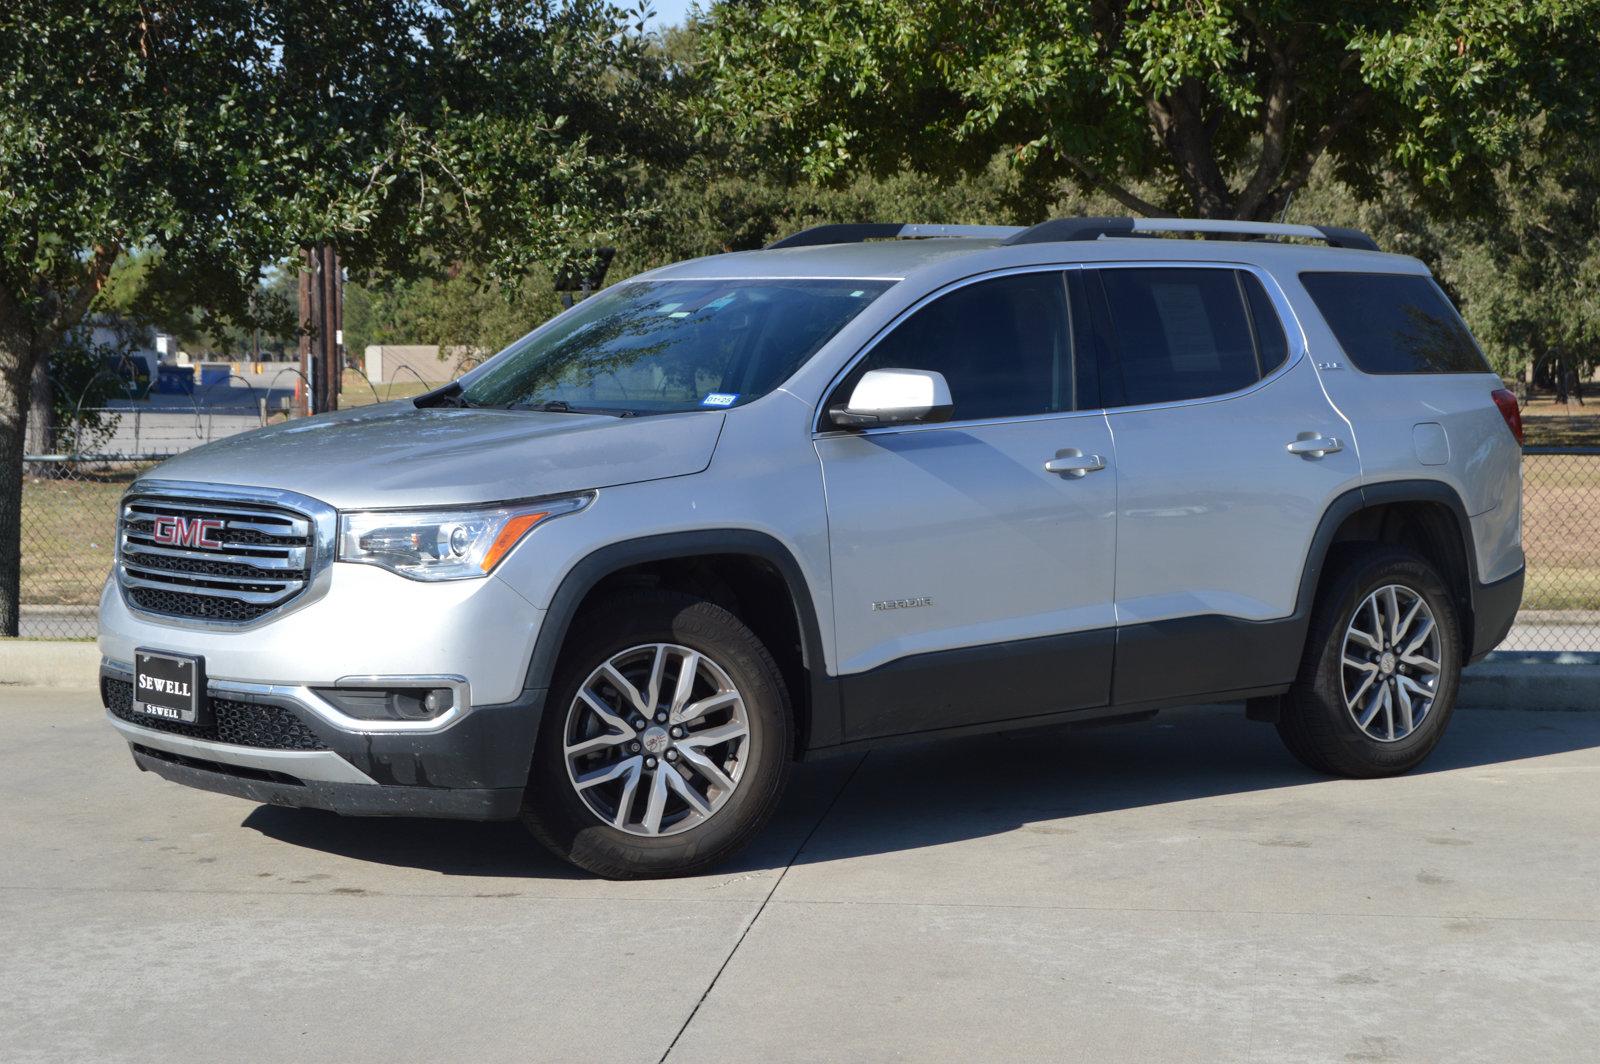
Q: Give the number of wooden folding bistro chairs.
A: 0